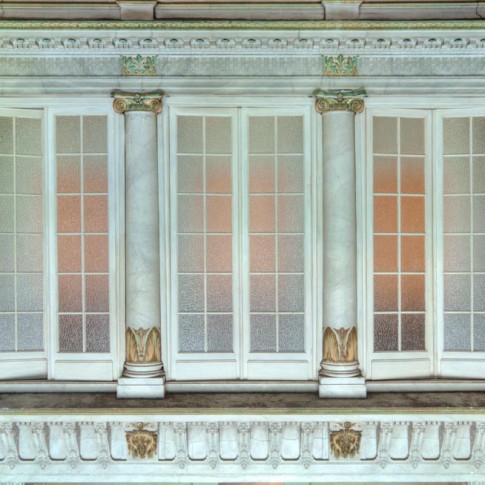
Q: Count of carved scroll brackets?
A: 13